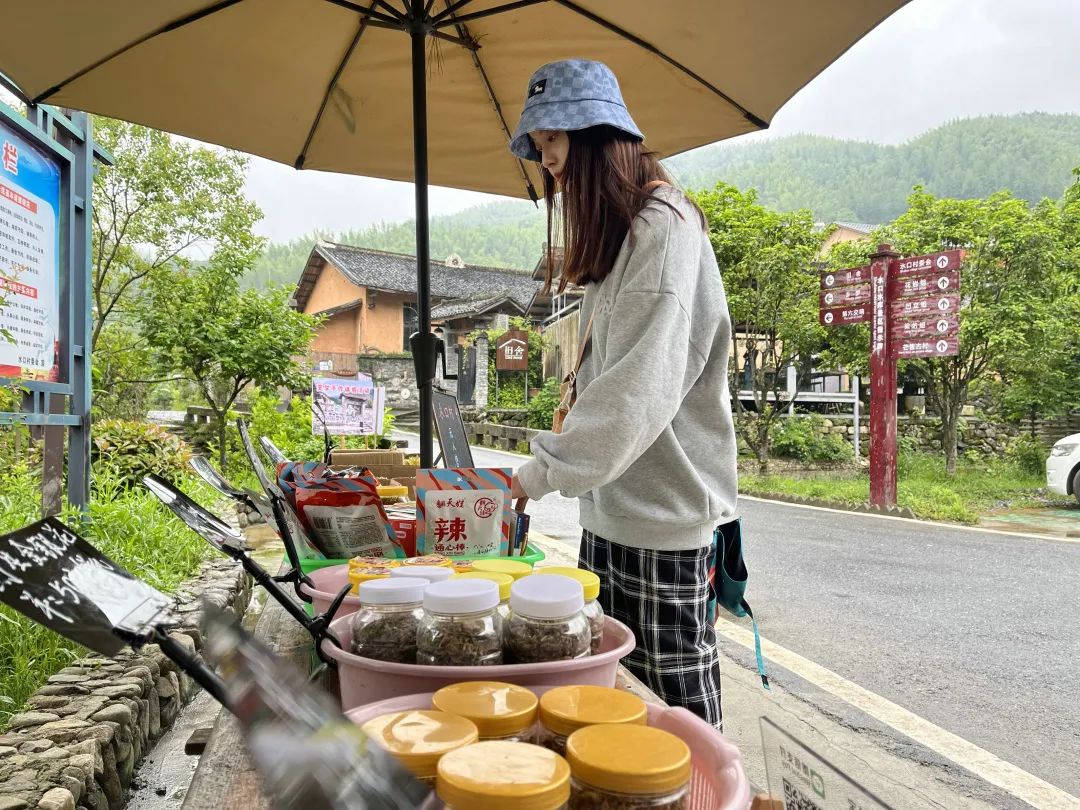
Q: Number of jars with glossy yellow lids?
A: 5